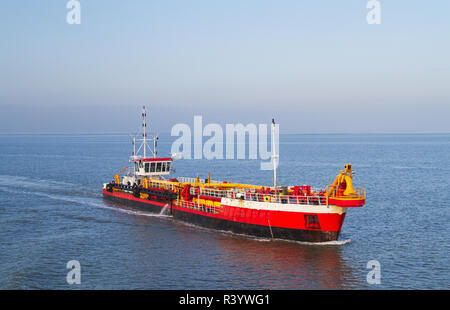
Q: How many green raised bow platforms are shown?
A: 0